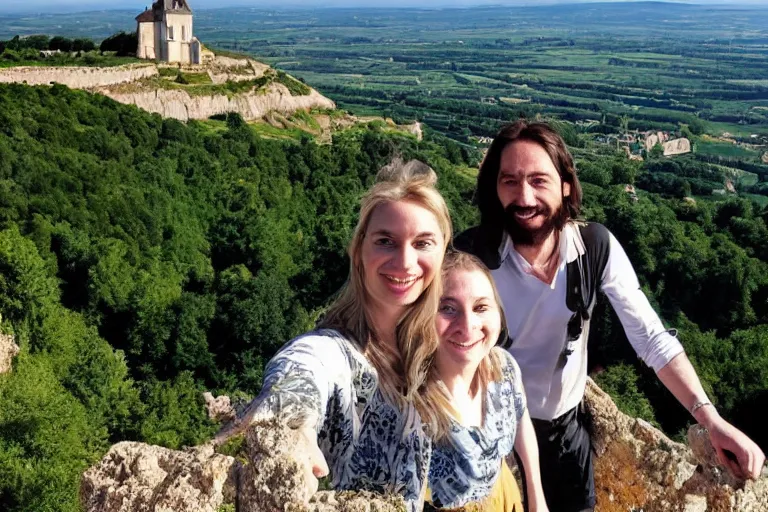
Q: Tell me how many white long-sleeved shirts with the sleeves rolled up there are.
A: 1